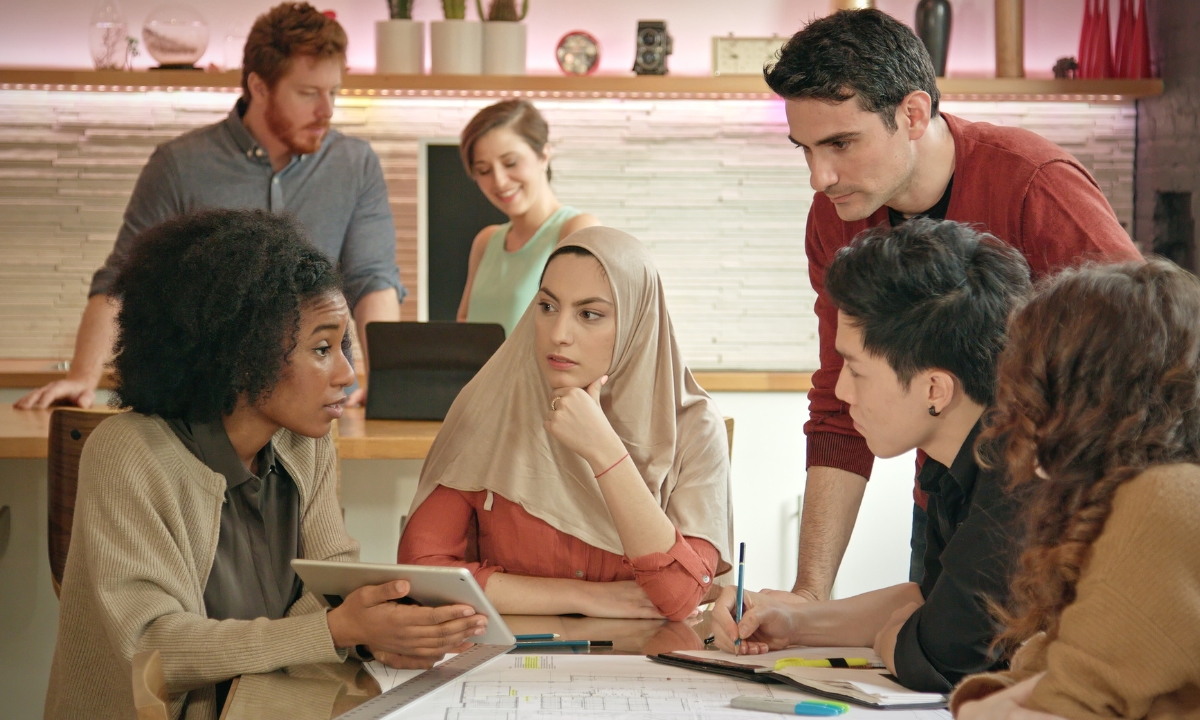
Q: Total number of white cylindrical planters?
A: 3